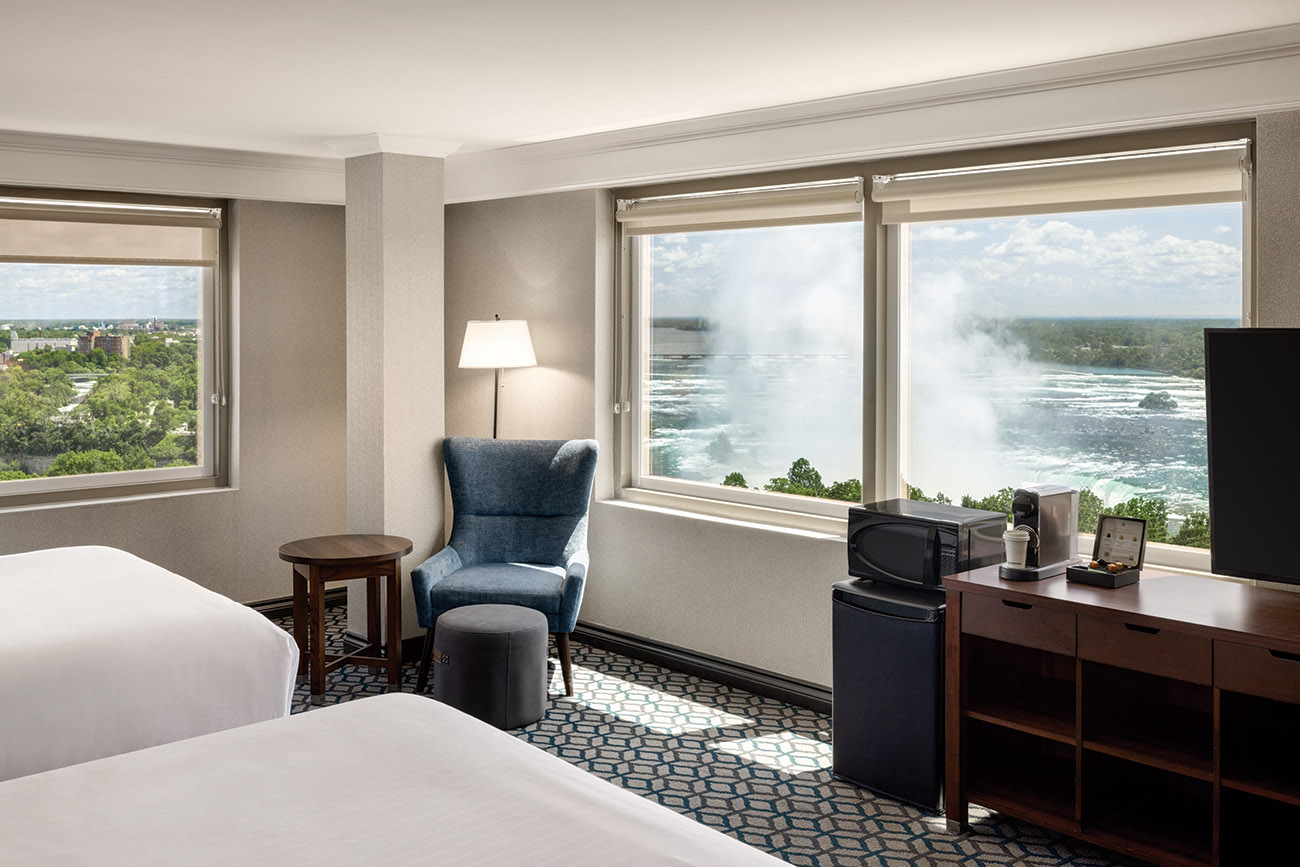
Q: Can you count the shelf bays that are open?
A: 6